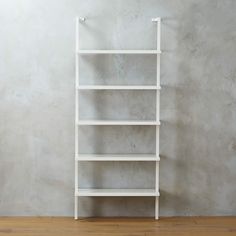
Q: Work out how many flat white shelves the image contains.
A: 5